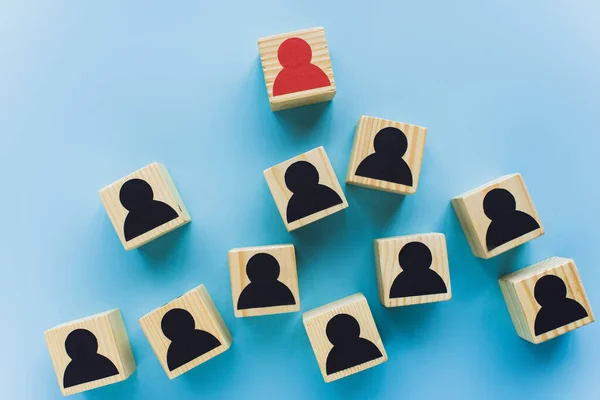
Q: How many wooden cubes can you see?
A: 11